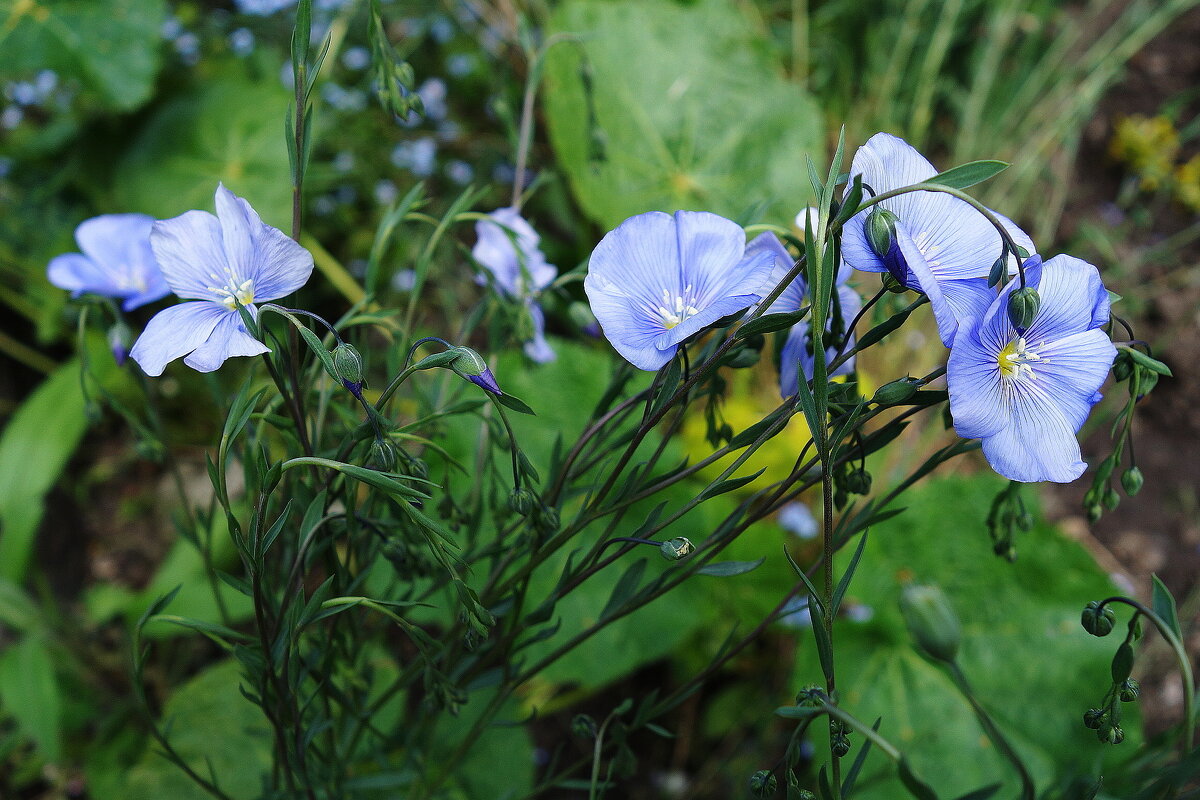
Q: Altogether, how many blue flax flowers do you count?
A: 7